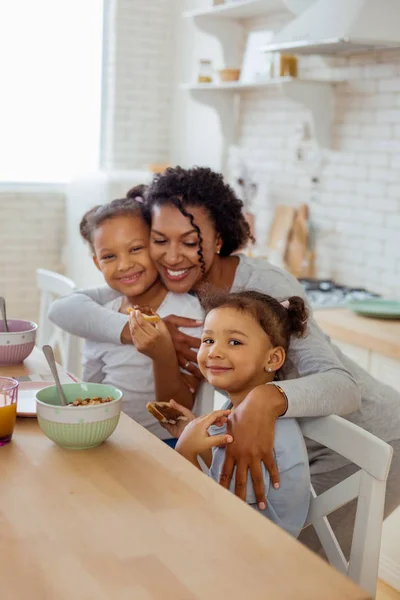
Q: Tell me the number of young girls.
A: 2